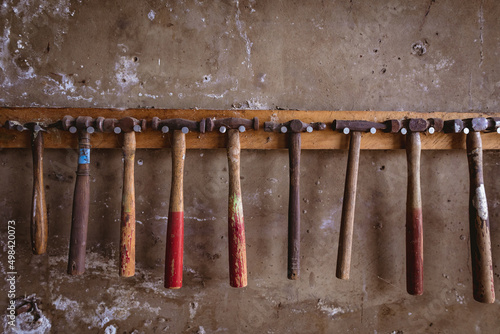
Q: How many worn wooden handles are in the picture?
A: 9